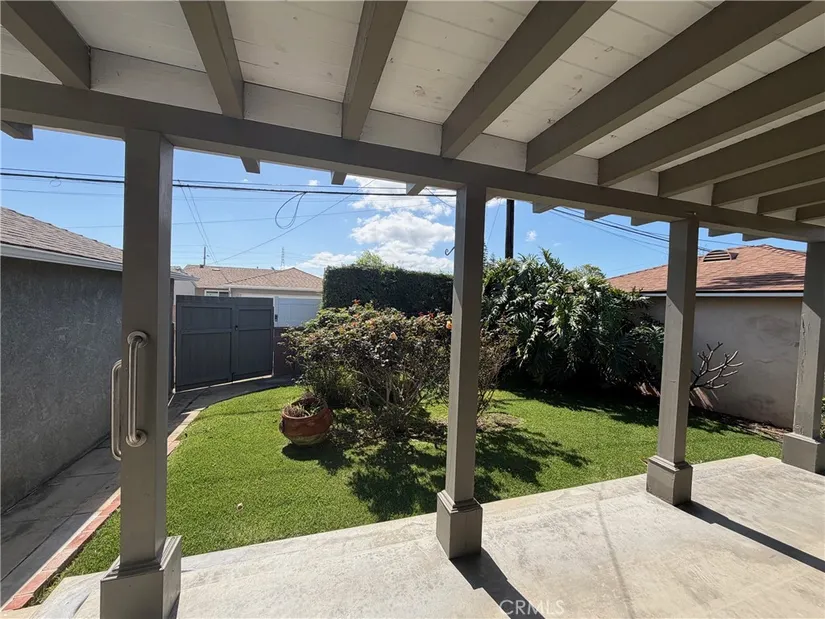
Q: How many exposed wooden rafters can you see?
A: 10